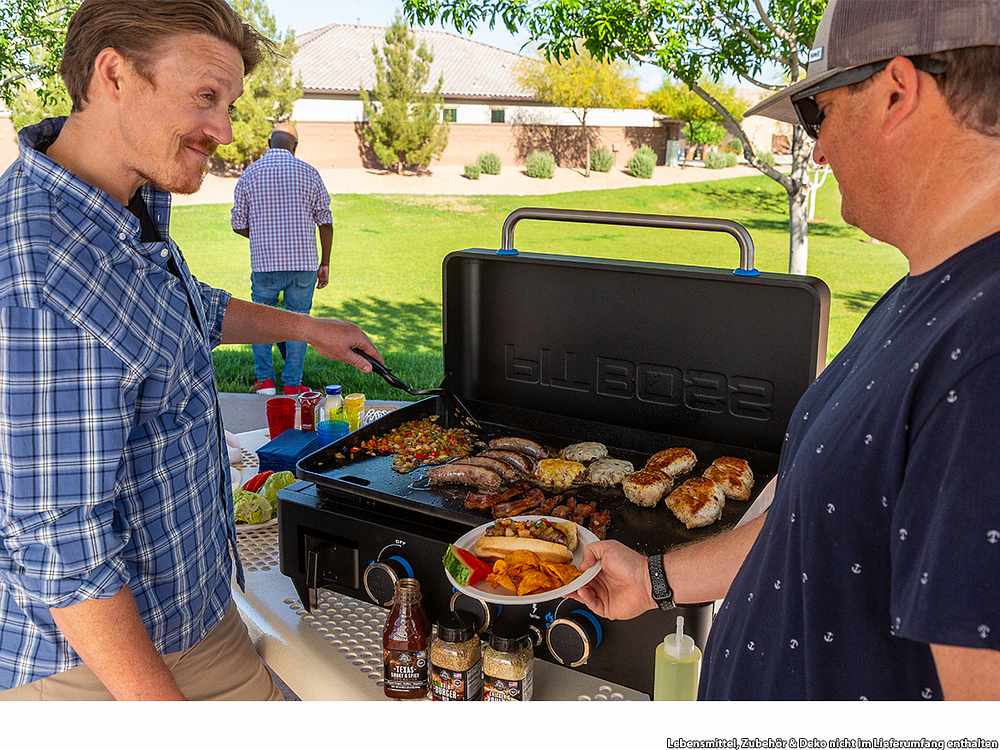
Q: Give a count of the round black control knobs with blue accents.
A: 3